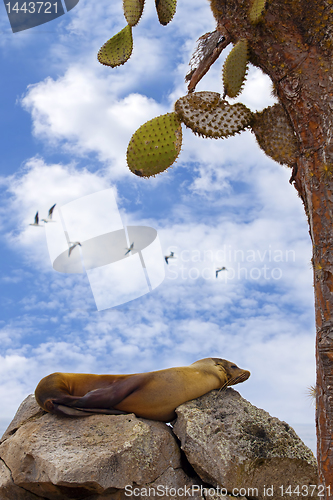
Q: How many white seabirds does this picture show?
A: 6